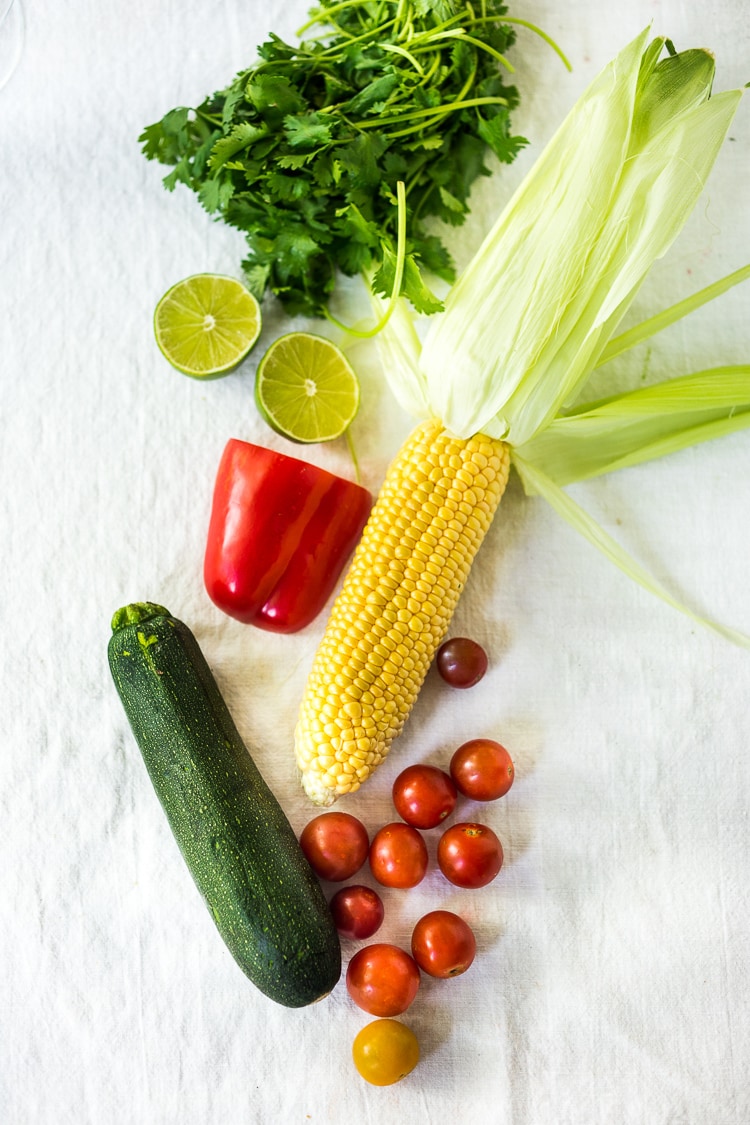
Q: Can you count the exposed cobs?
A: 1